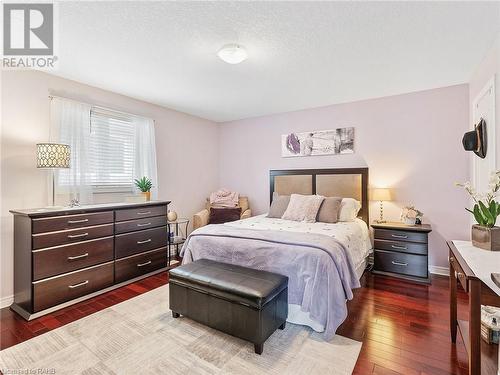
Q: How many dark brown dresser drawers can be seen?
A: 8